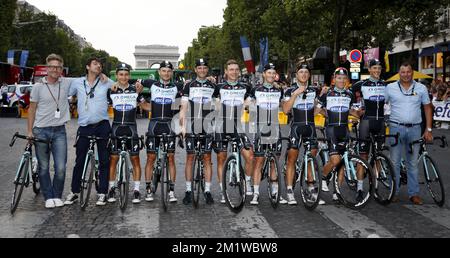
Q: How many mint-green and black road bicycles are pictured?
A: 11